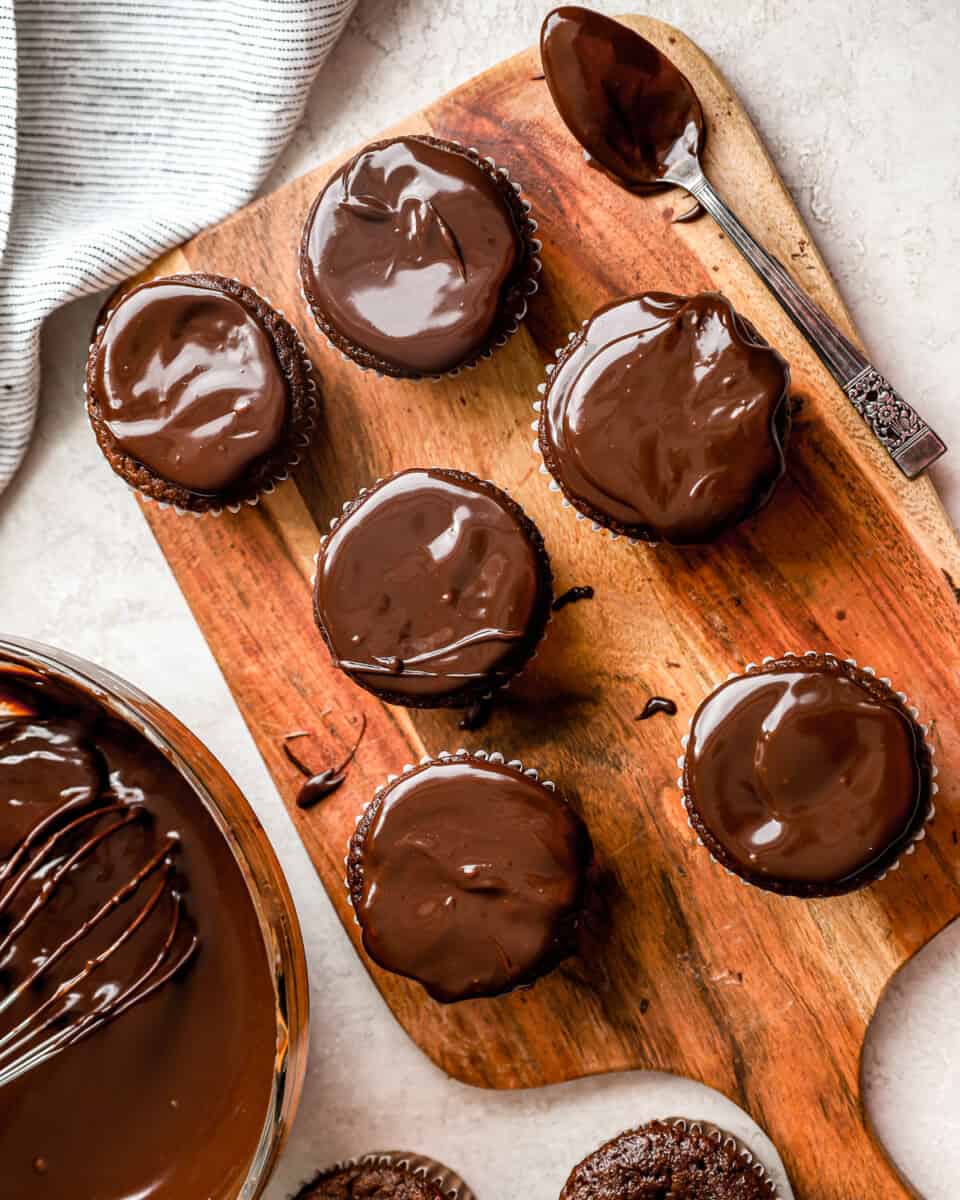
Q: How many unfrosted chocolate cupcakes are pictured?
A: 2